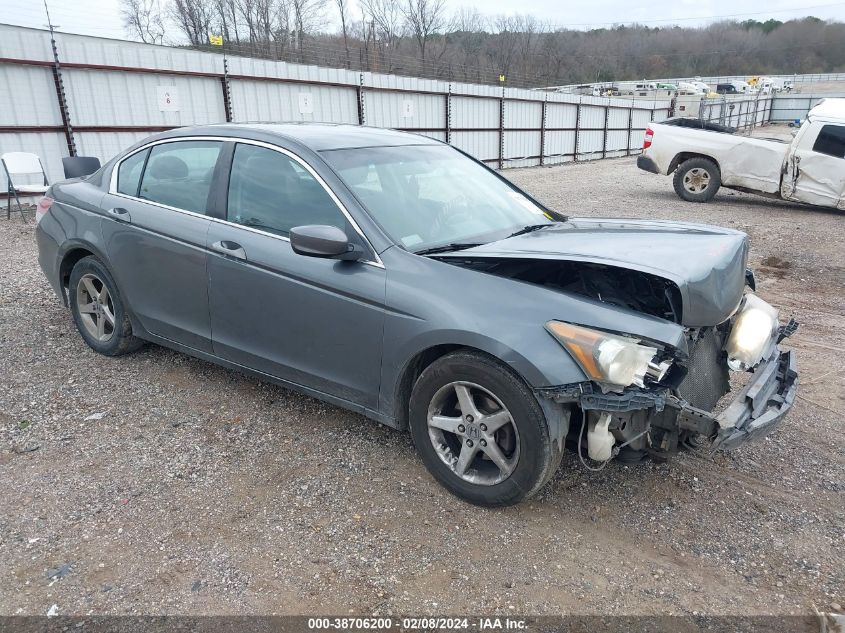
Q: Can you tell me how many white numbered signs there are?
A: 3